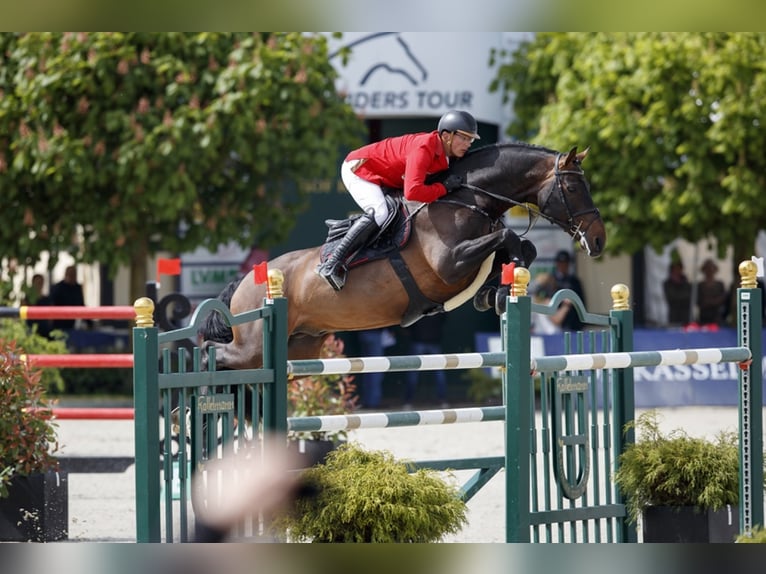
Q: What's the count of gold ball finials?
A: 5